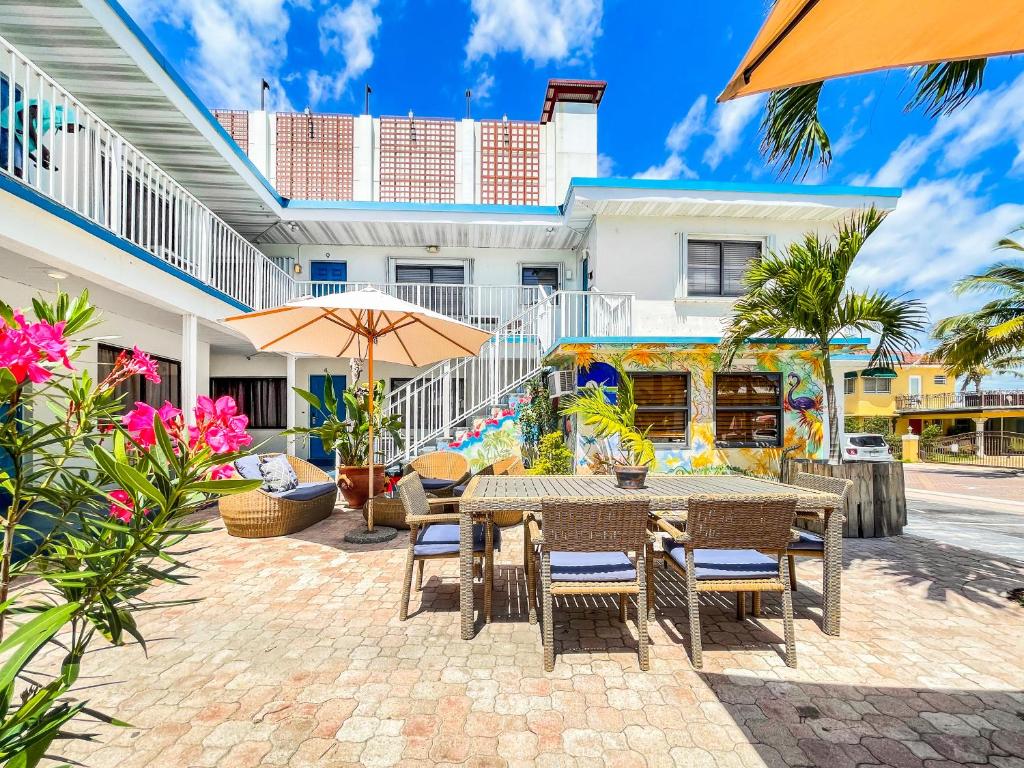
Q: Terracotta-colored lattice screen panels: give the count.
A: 4